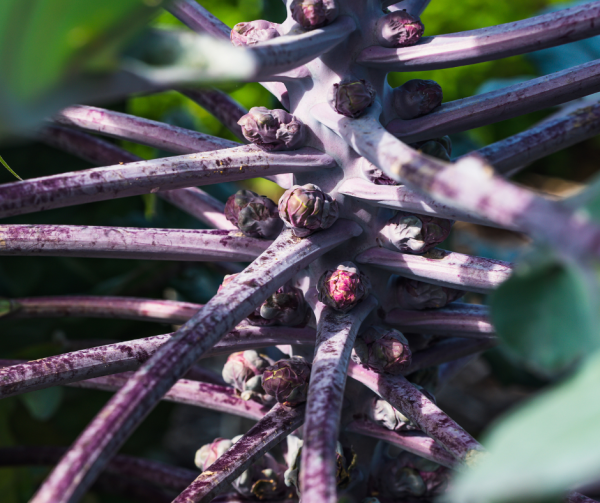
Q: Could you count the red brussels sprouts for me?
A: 1